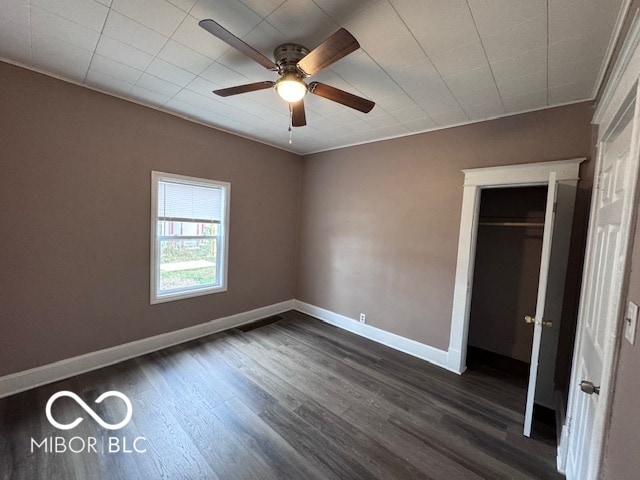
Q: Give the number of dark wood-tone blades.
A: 5